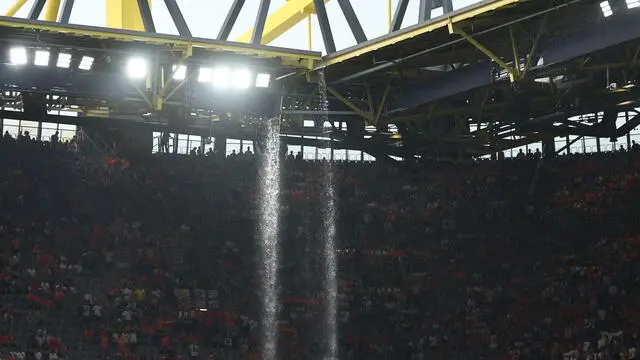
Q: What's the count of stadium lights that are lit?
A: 12